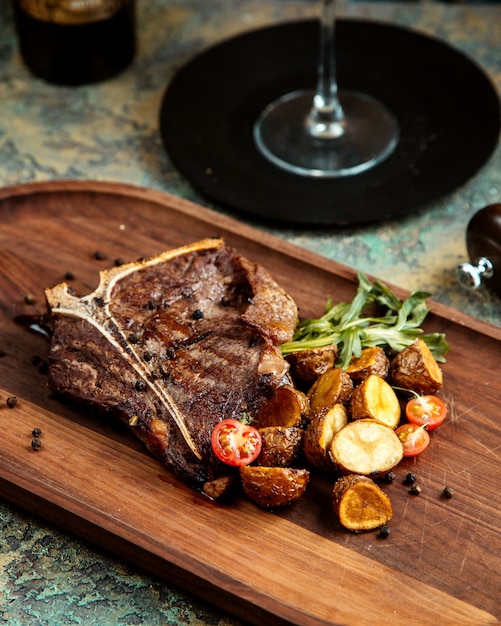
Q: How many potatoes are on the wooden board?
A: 11